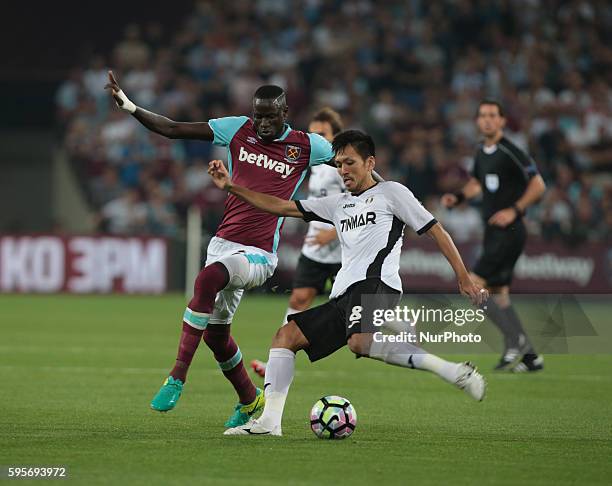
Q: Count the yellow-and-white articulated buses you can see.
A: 0